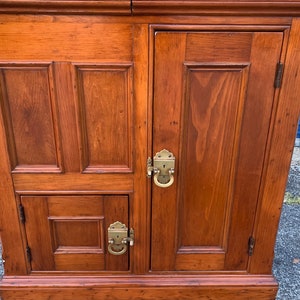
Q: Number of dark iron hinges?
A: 4